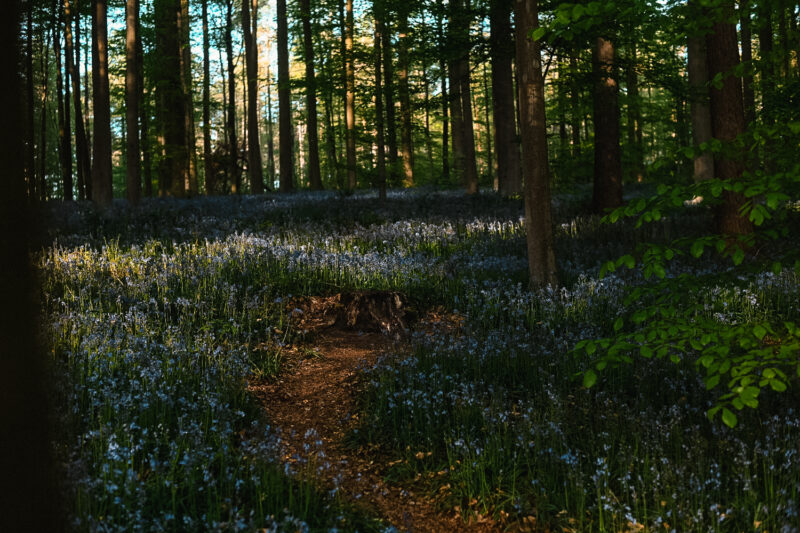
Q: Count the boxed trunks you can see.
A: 0